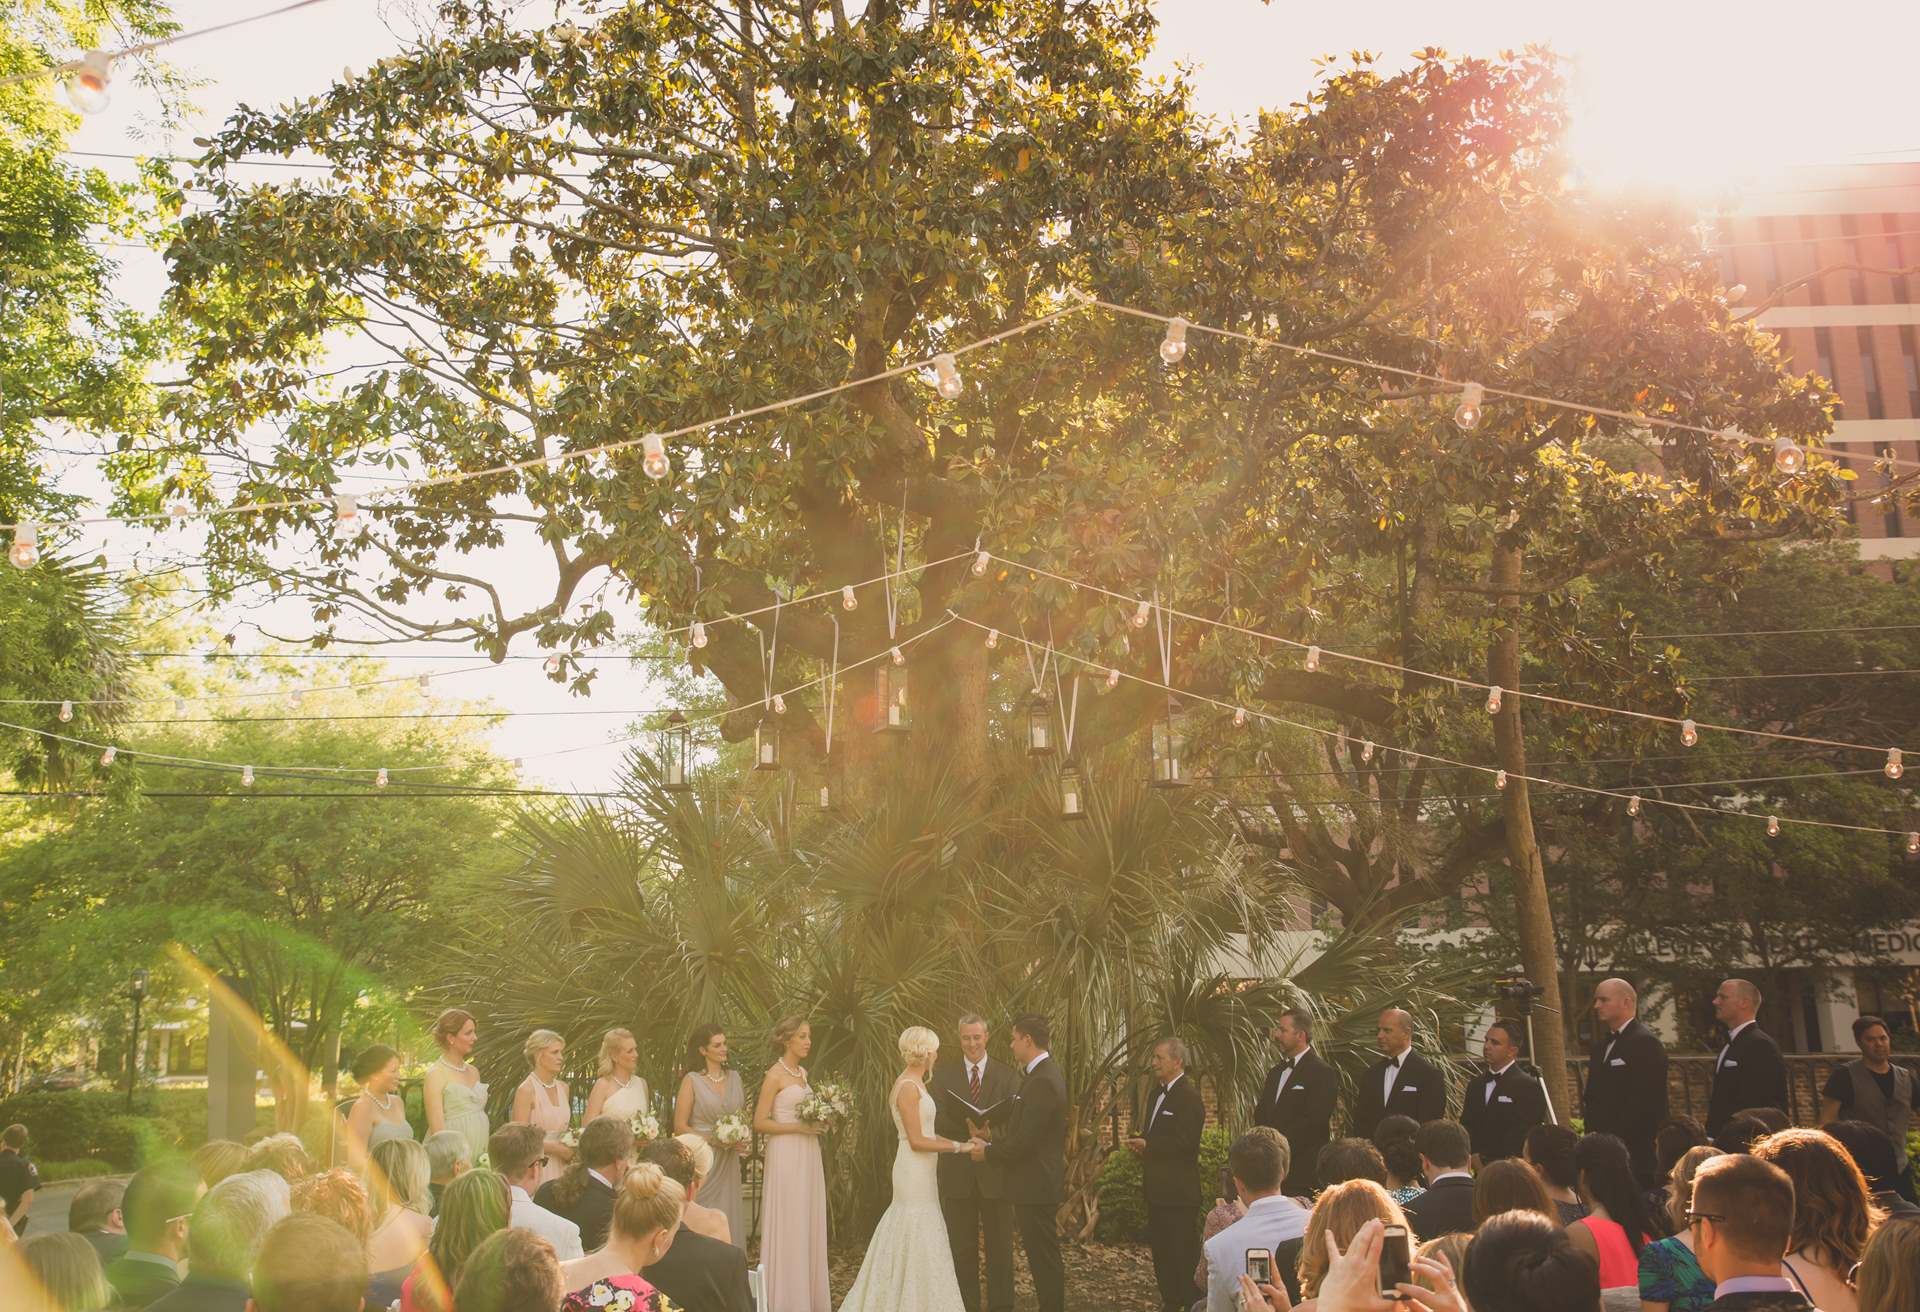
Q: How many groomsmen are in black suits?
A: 6